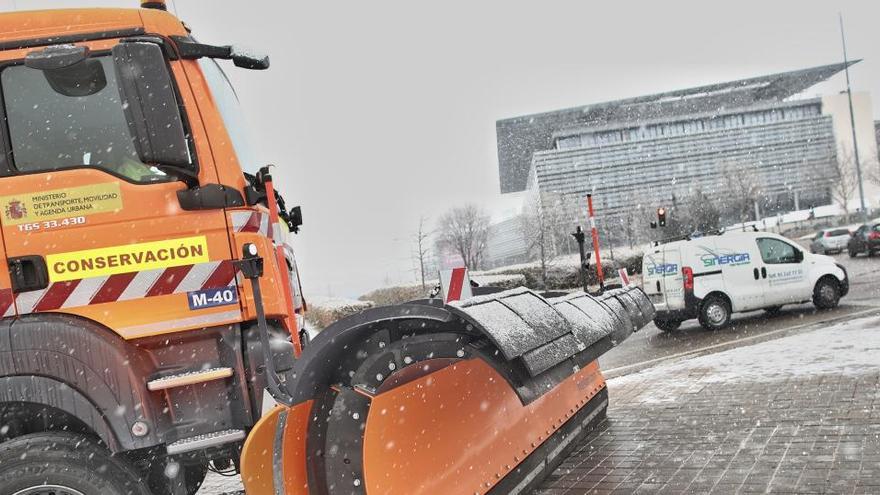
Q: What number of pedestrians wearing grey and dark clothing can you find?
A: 0